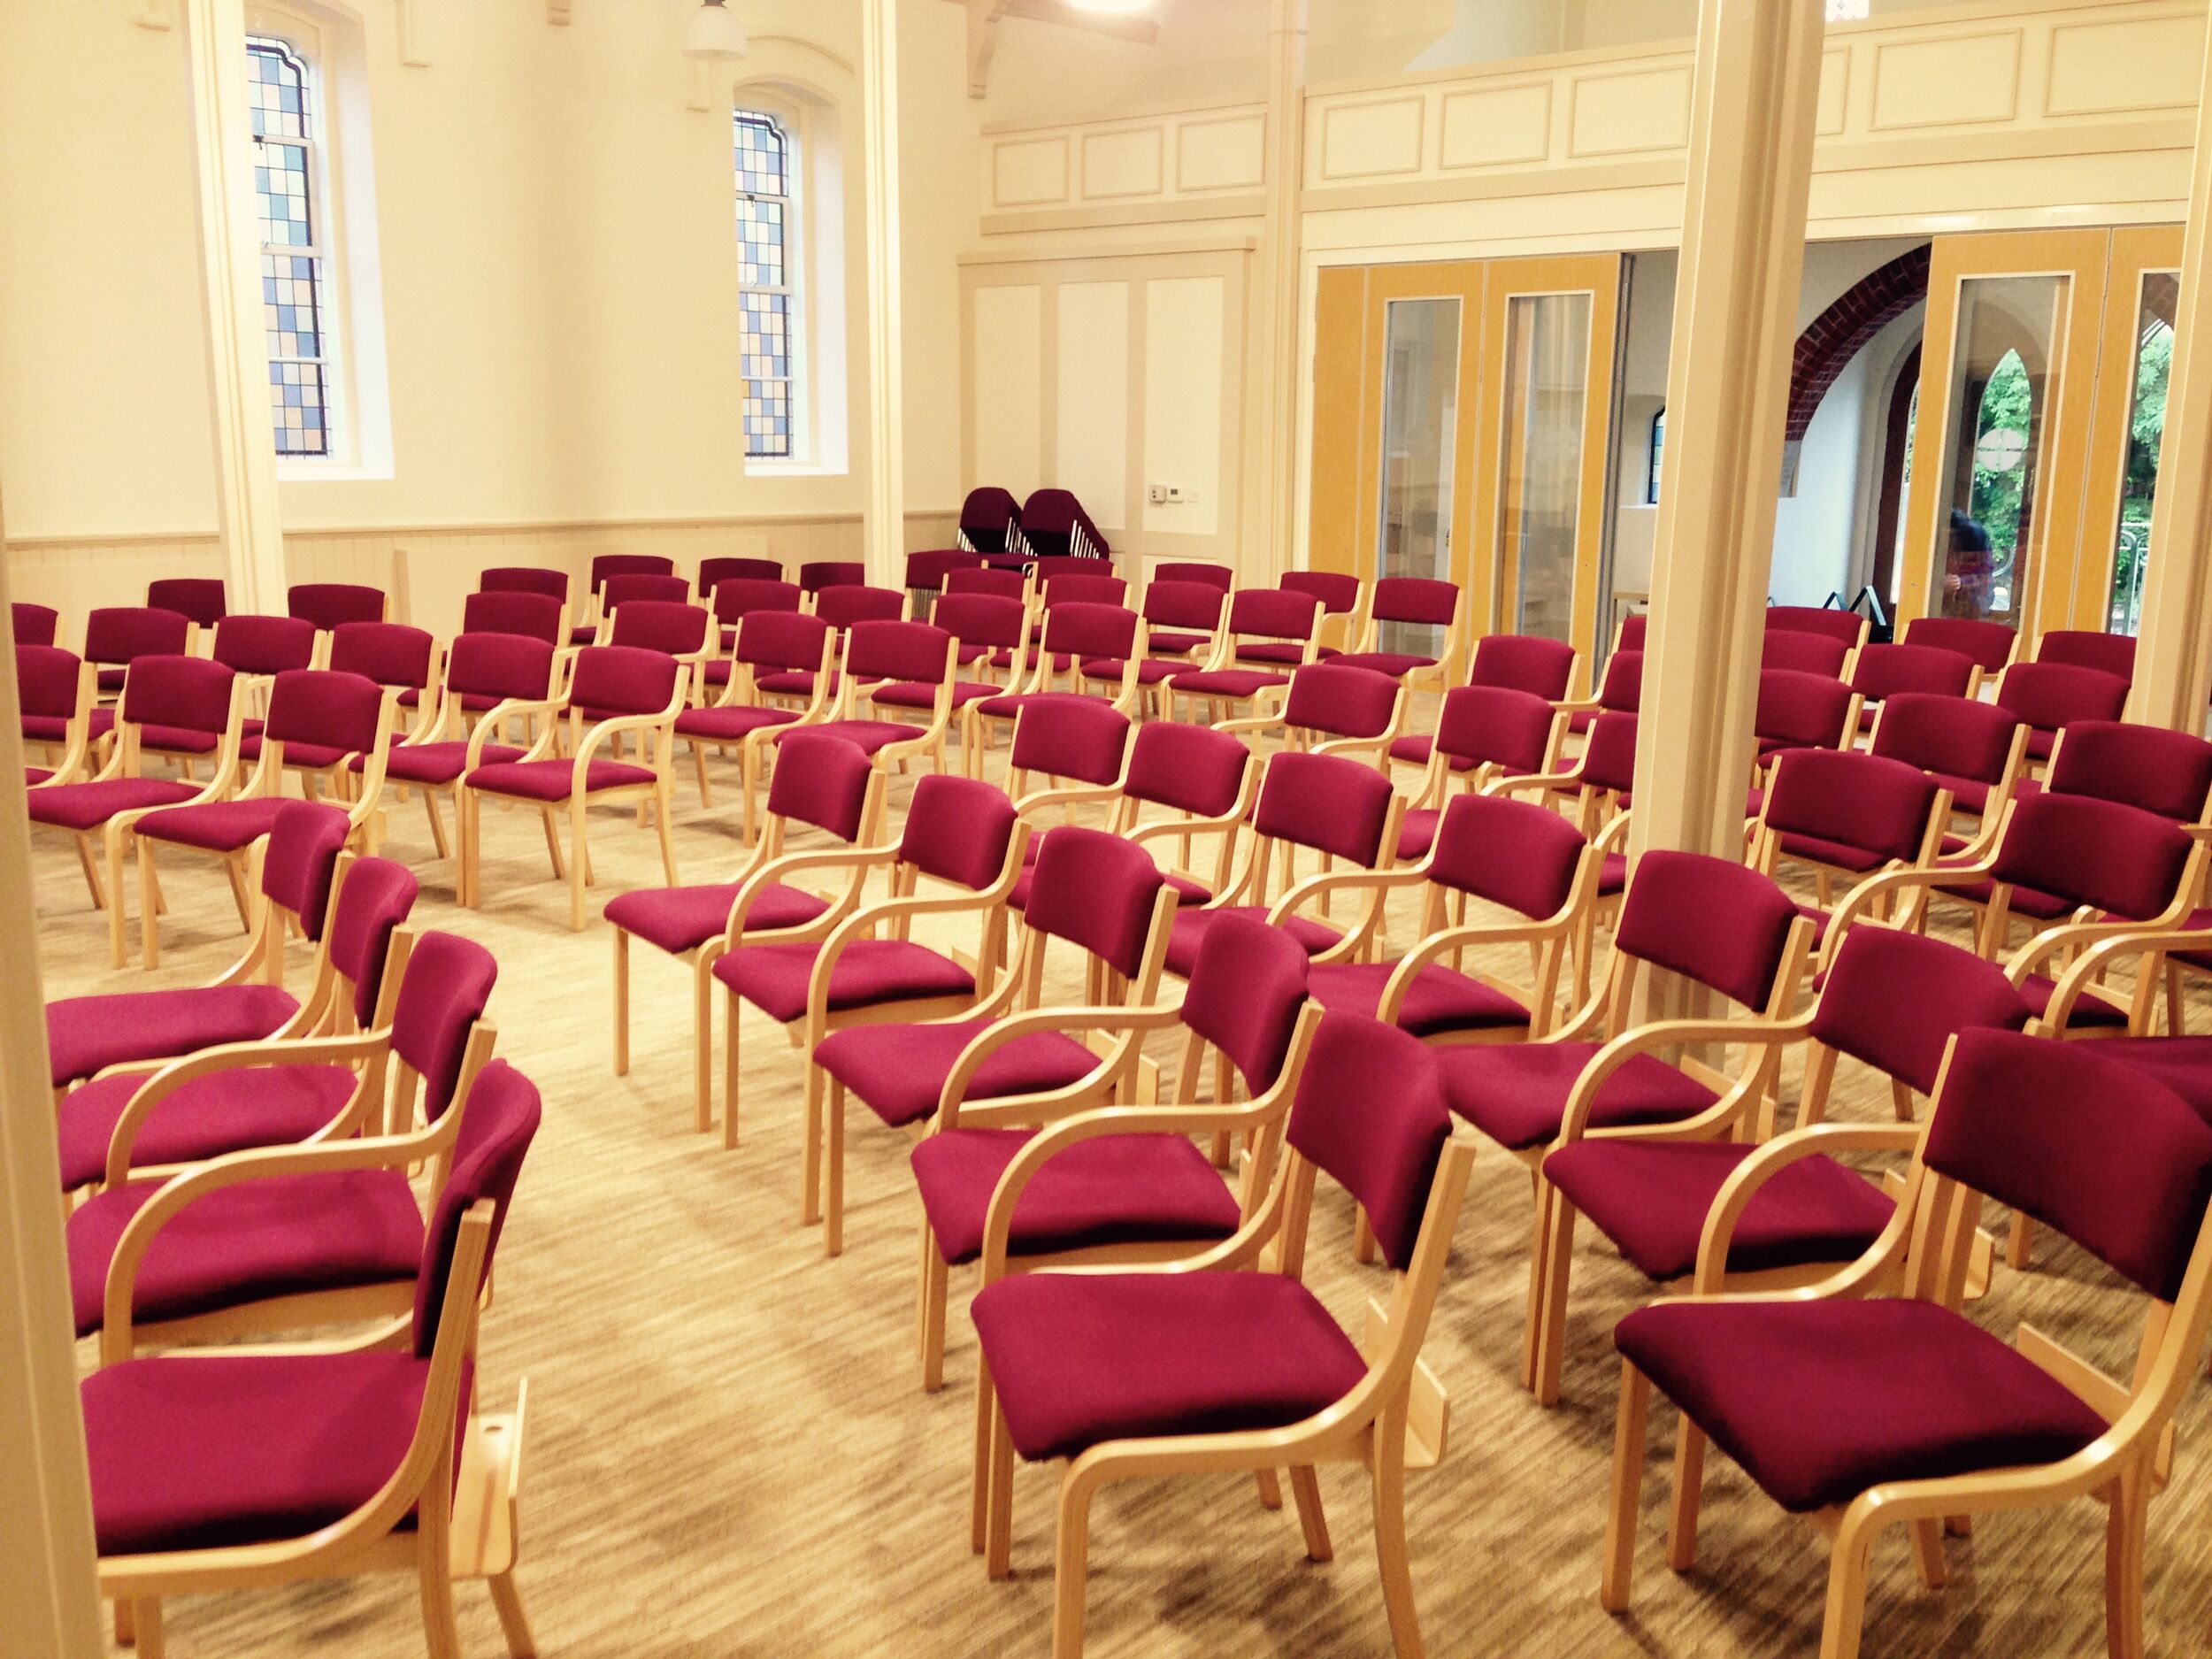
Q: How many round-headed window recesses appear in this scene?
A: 2